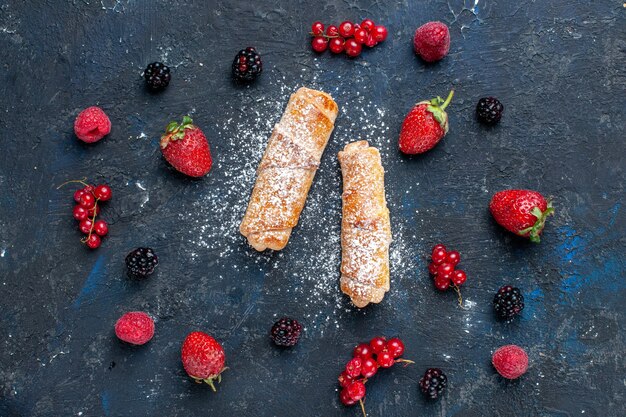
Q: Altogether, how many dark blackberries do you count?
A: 7